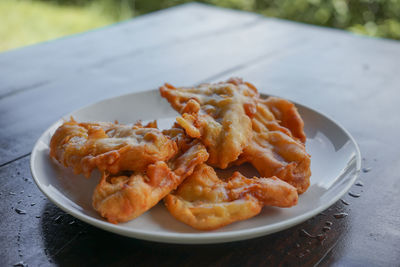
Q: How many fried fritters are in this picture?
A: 5